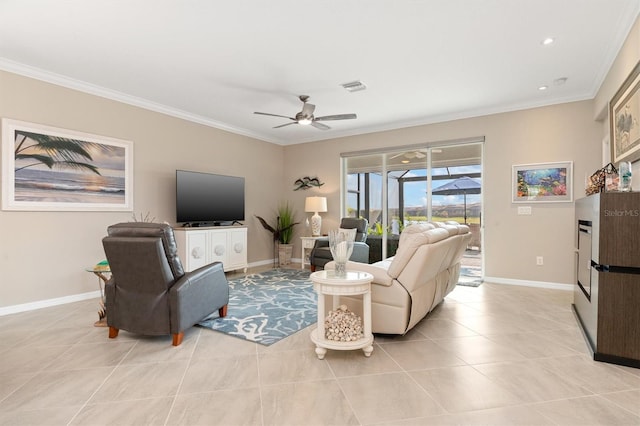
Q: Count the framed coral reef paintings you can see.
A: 1